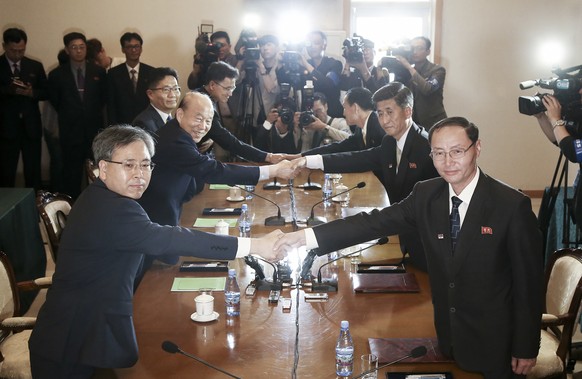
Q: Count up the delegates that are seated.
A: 0